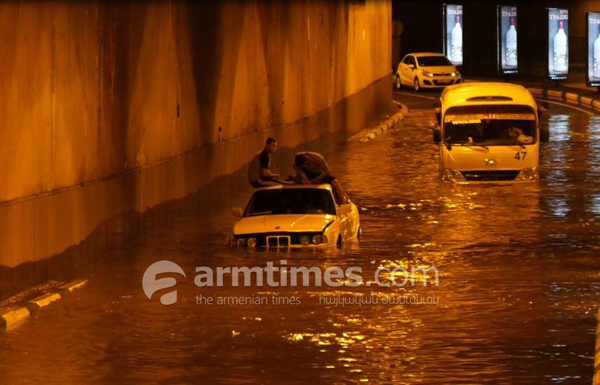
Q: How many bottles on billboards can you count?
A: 4